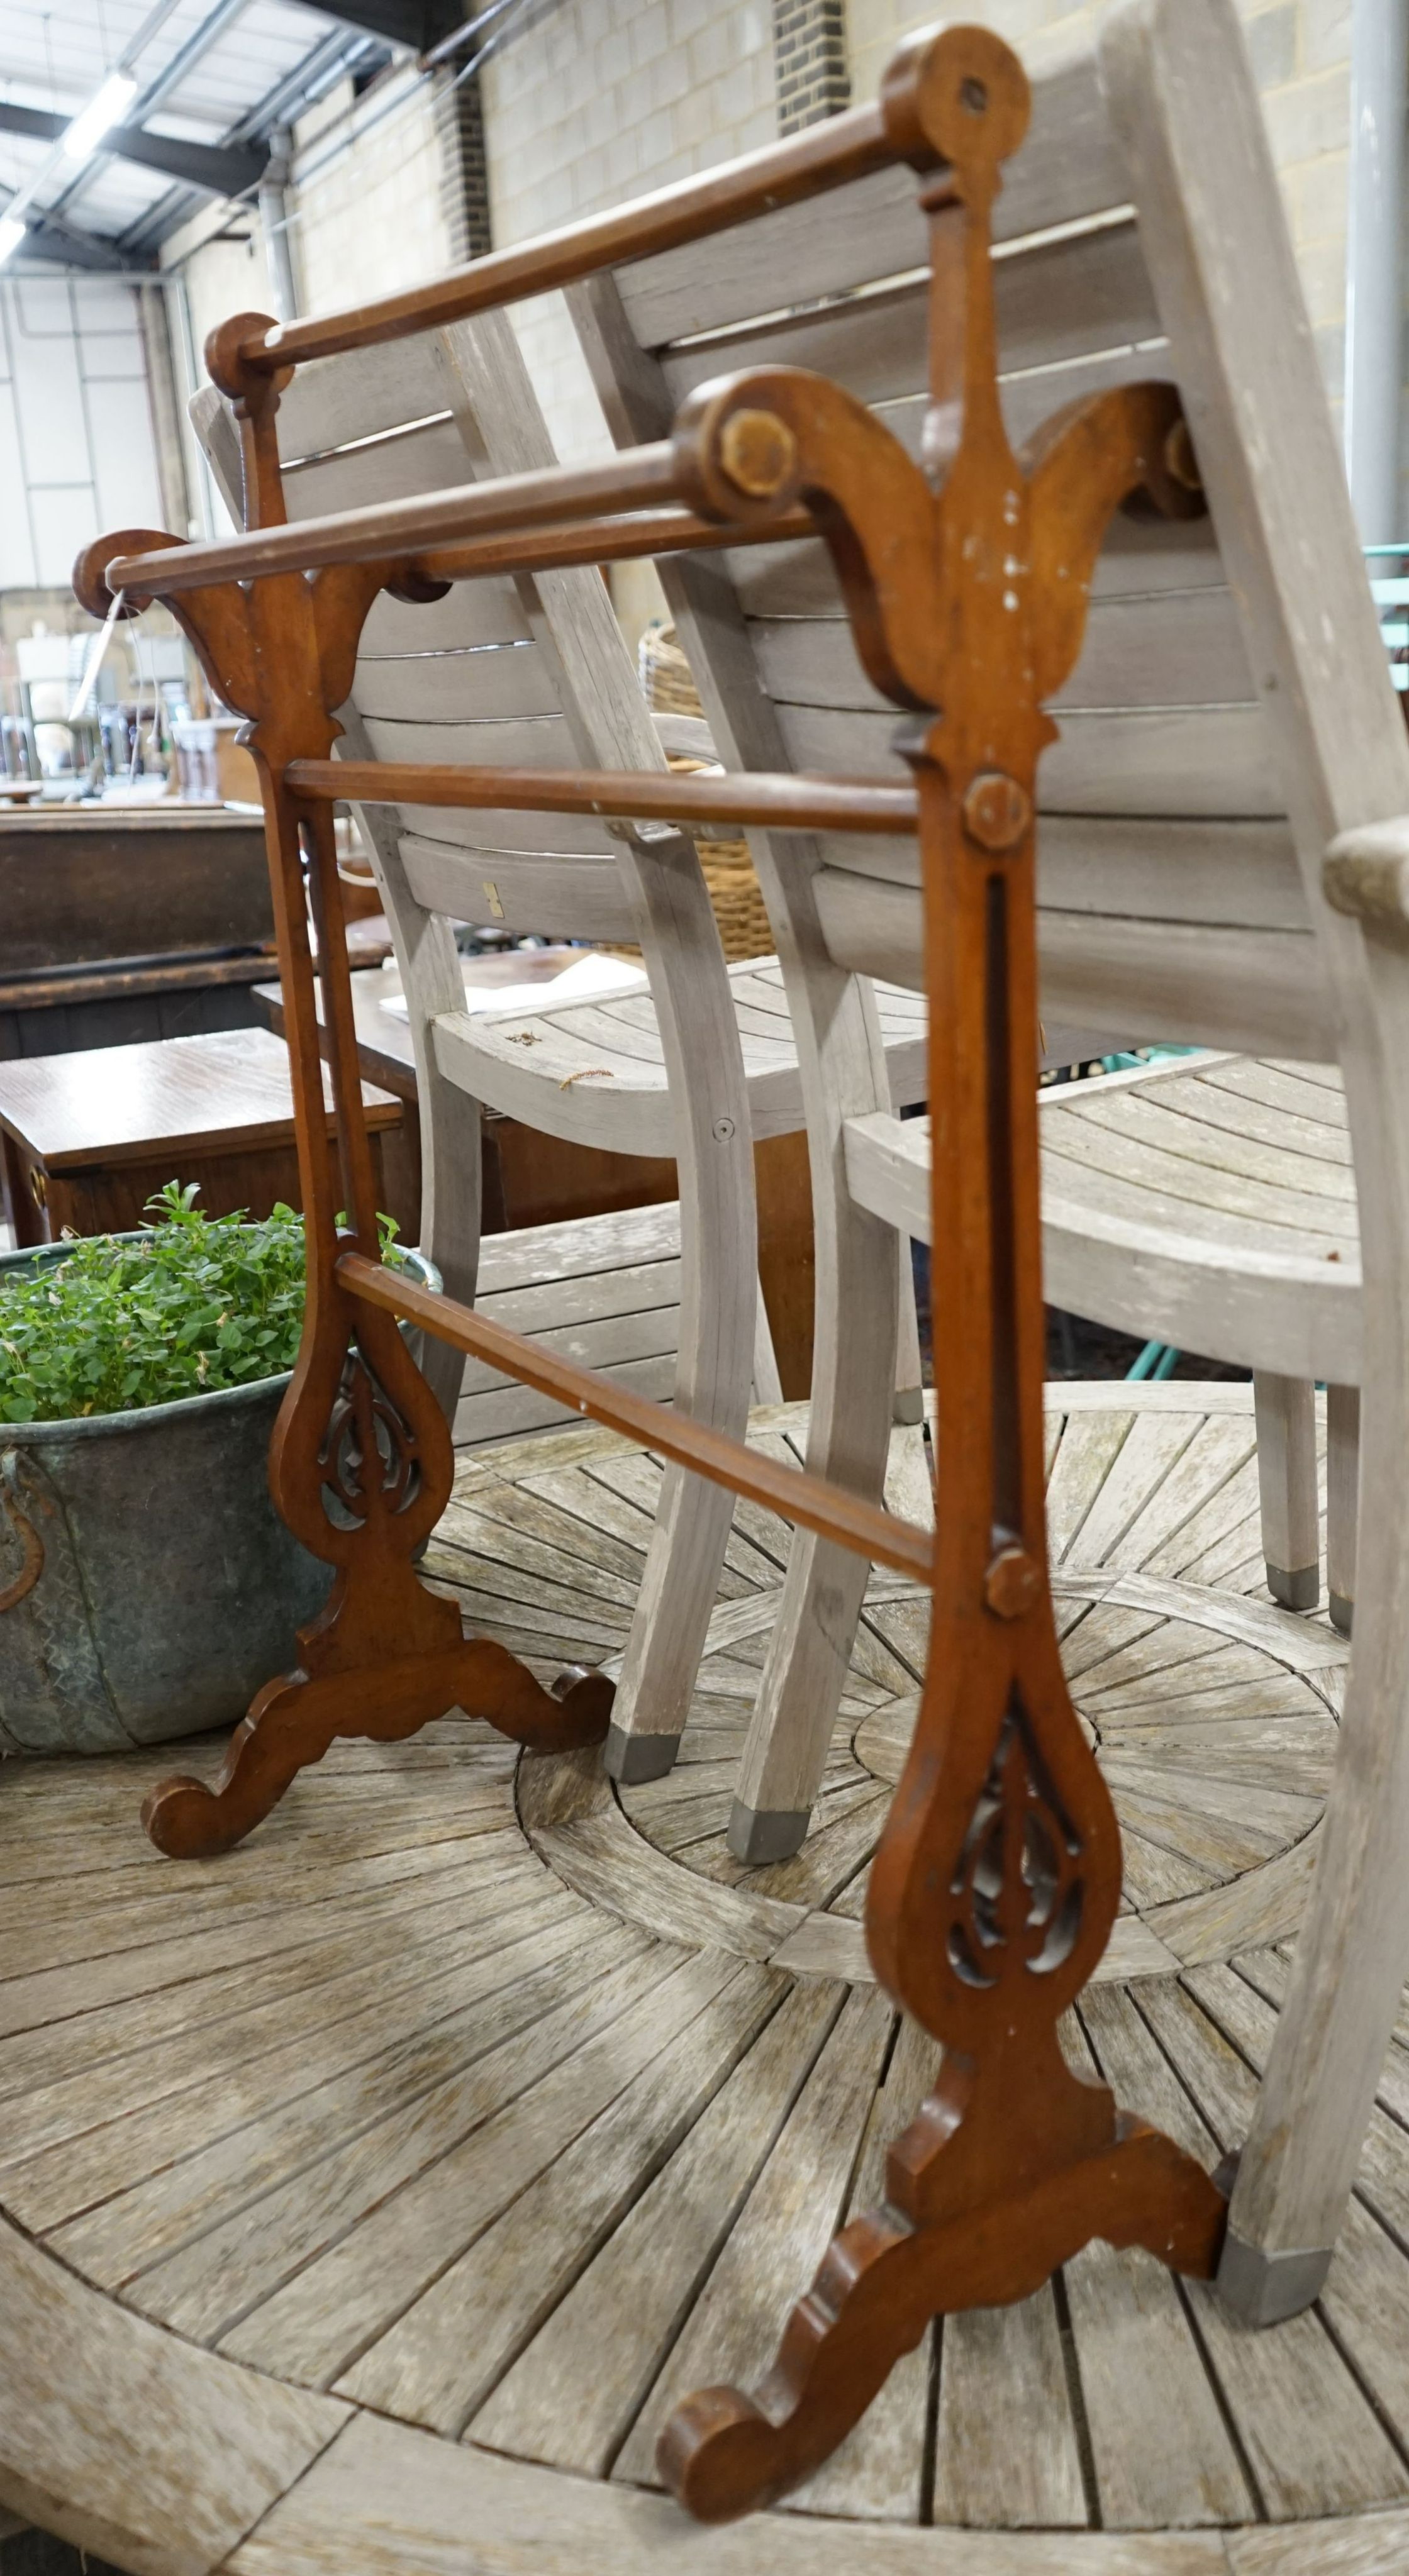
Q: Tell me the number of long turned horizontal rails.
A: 5